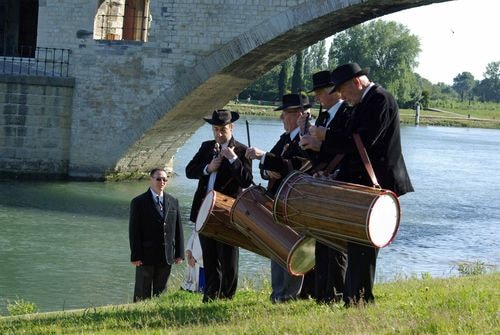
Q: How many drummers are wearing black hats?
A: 4